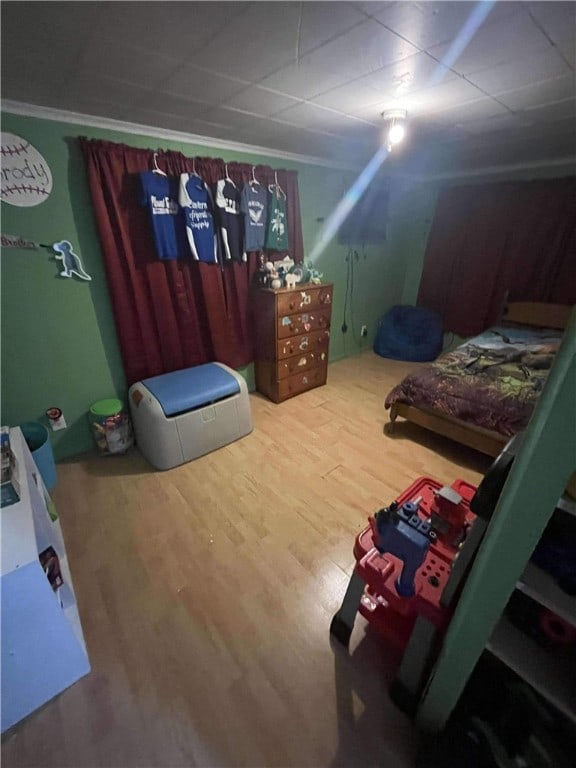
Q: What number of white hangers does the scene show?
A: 5